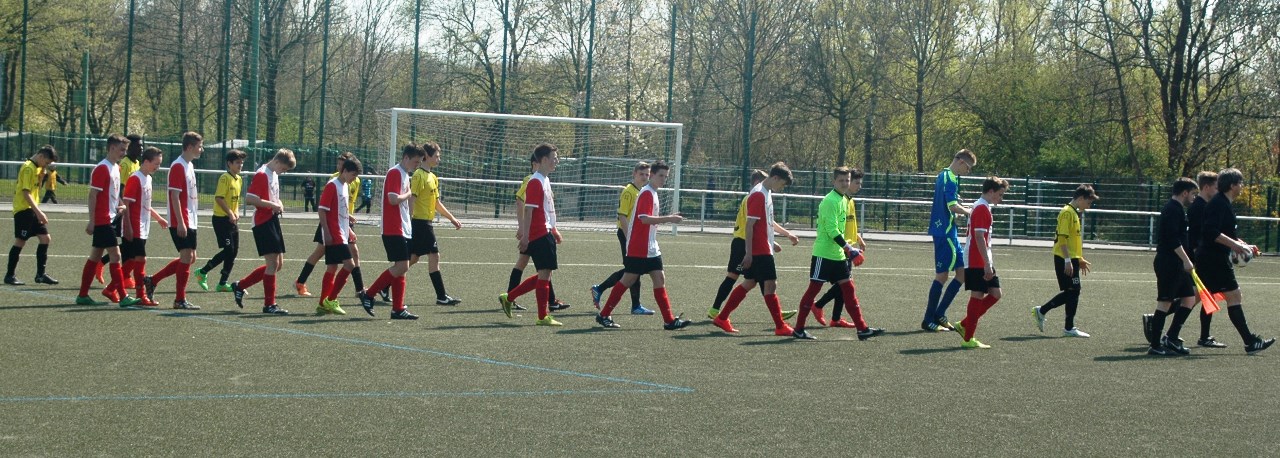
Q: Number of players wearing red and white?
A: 10